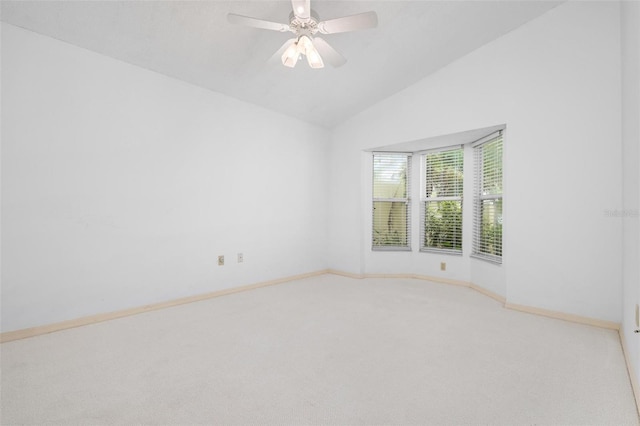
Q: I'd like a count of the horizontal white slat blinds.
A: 3